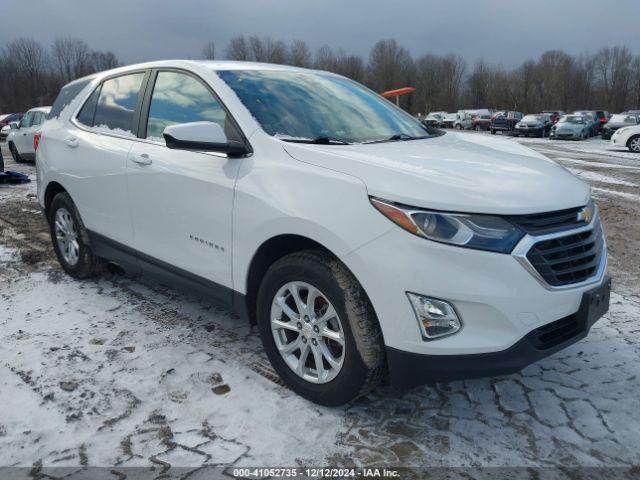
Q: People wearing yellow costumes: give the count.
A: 0